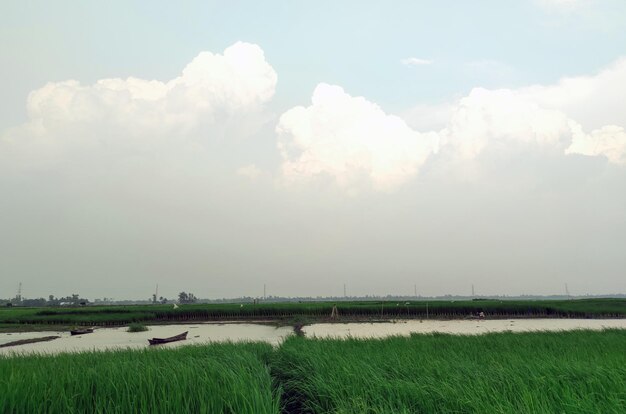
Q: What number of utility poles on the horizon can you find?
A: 7